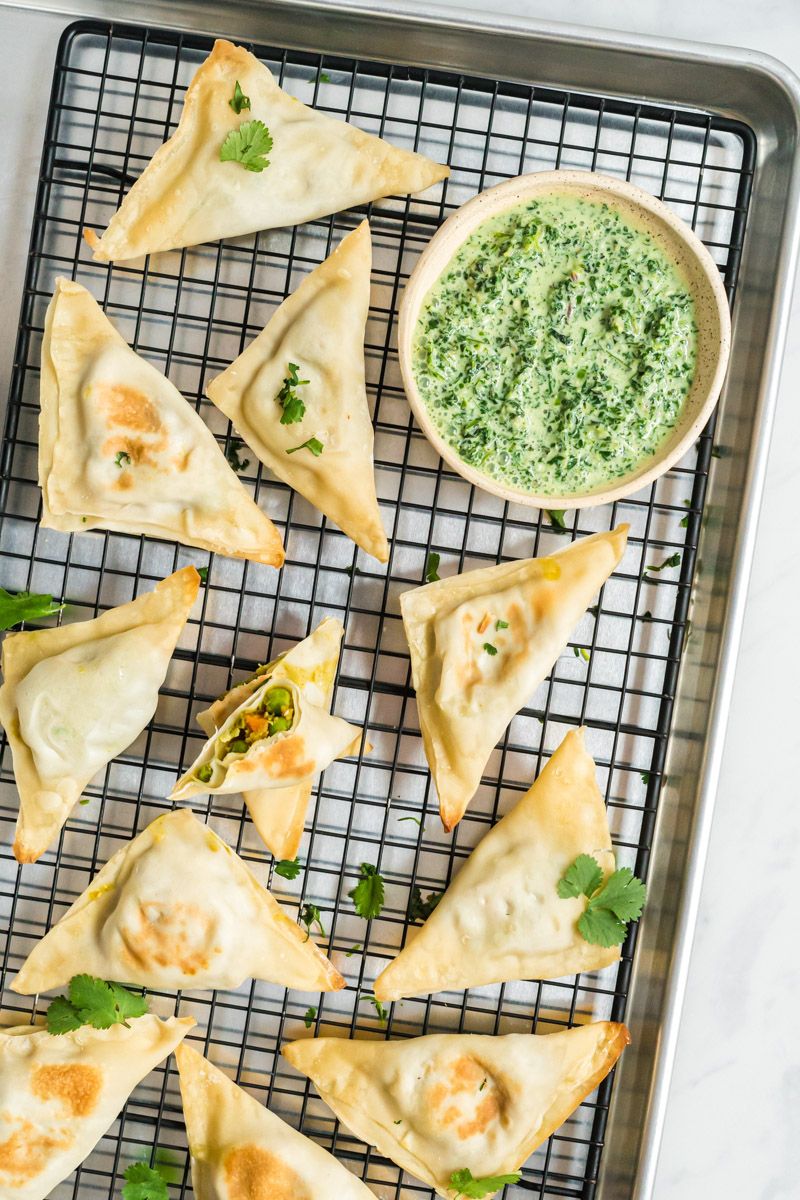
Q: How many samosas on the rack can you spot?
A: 11